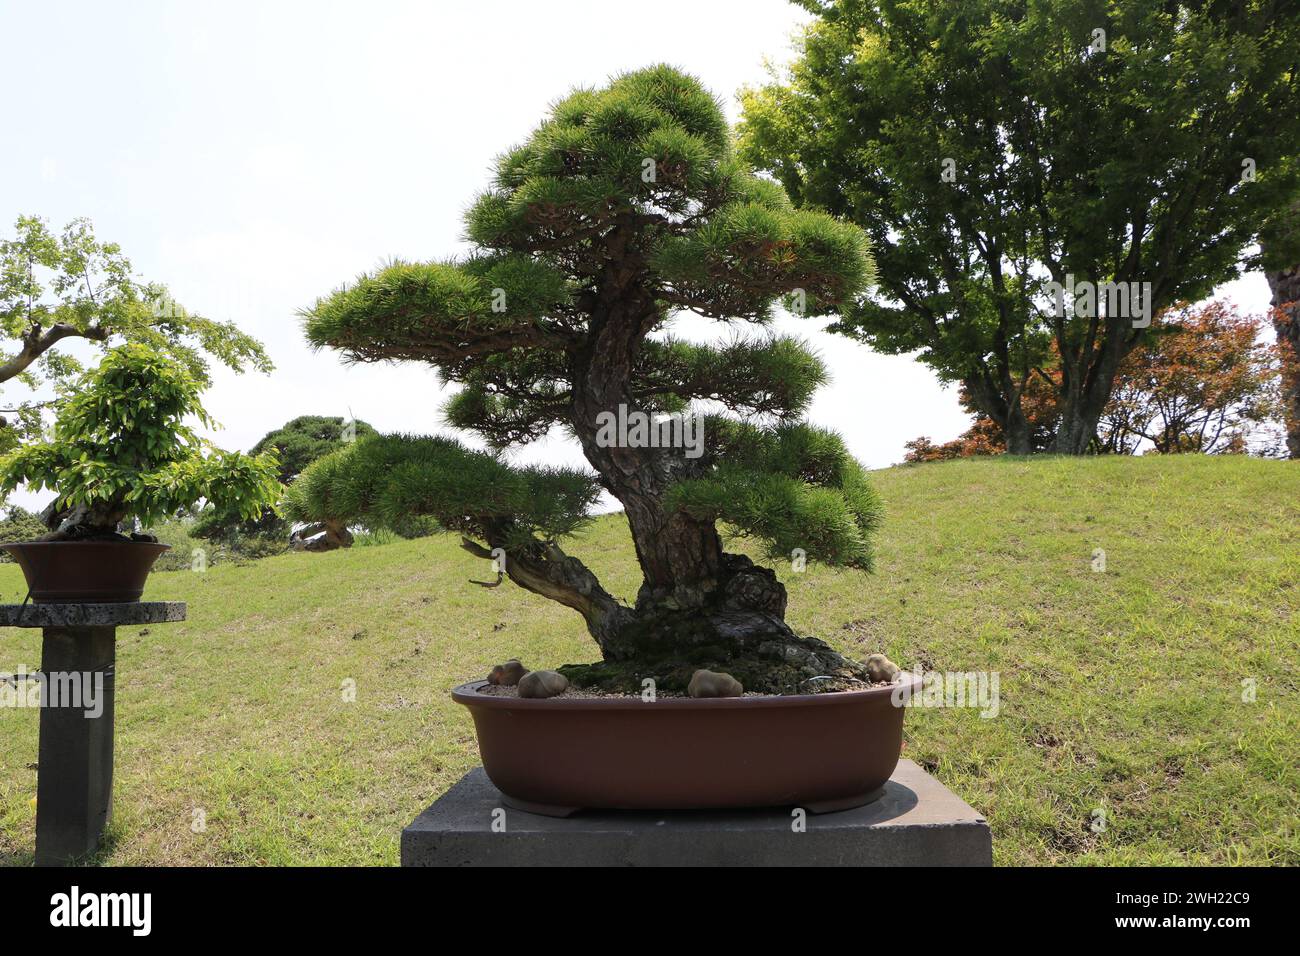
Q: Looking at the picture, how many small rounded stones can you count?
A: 4